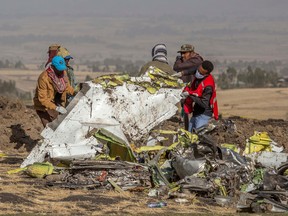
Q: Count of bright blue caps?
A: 1